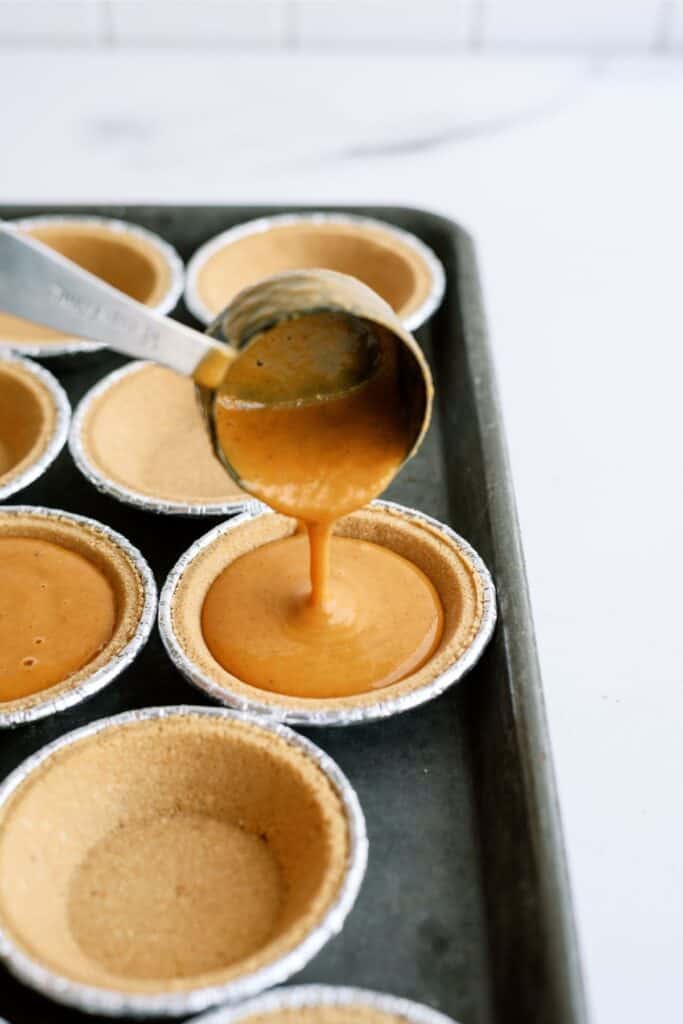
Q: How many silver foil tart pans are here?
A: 8